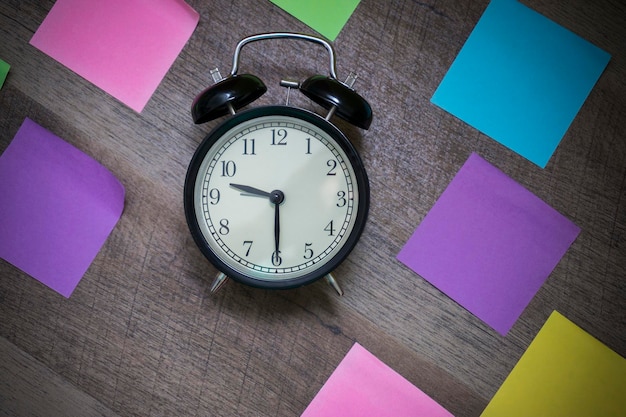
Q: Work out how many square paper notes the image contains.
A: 8